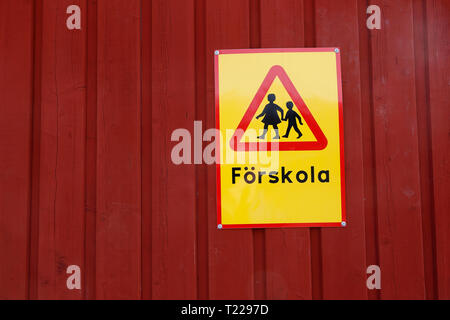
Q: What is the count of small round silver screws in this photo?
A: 4